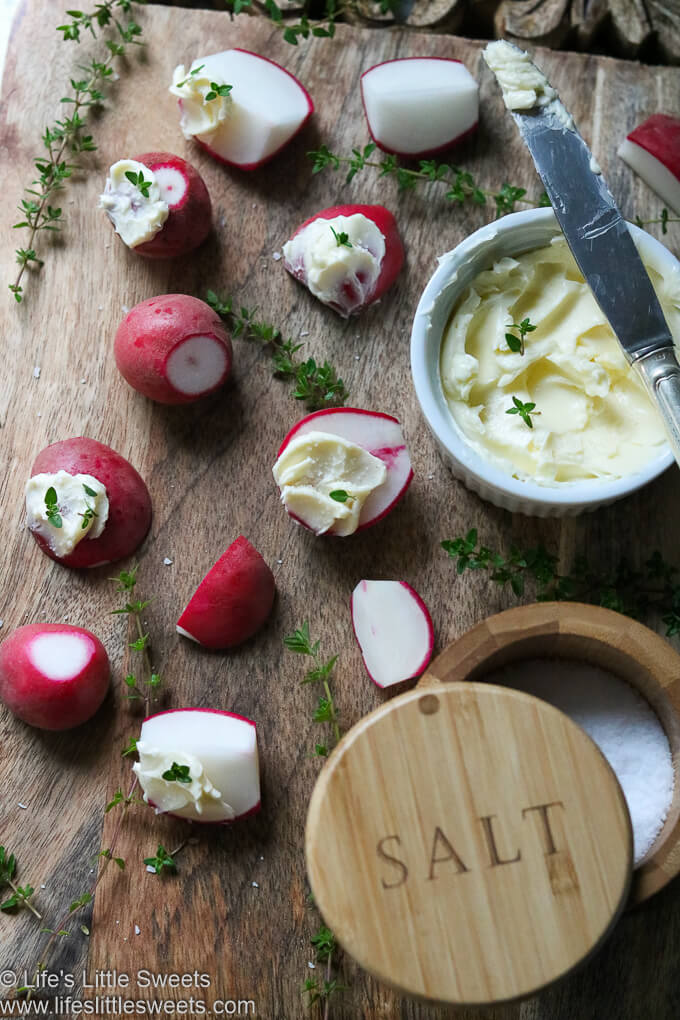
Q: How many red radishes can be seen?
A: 12